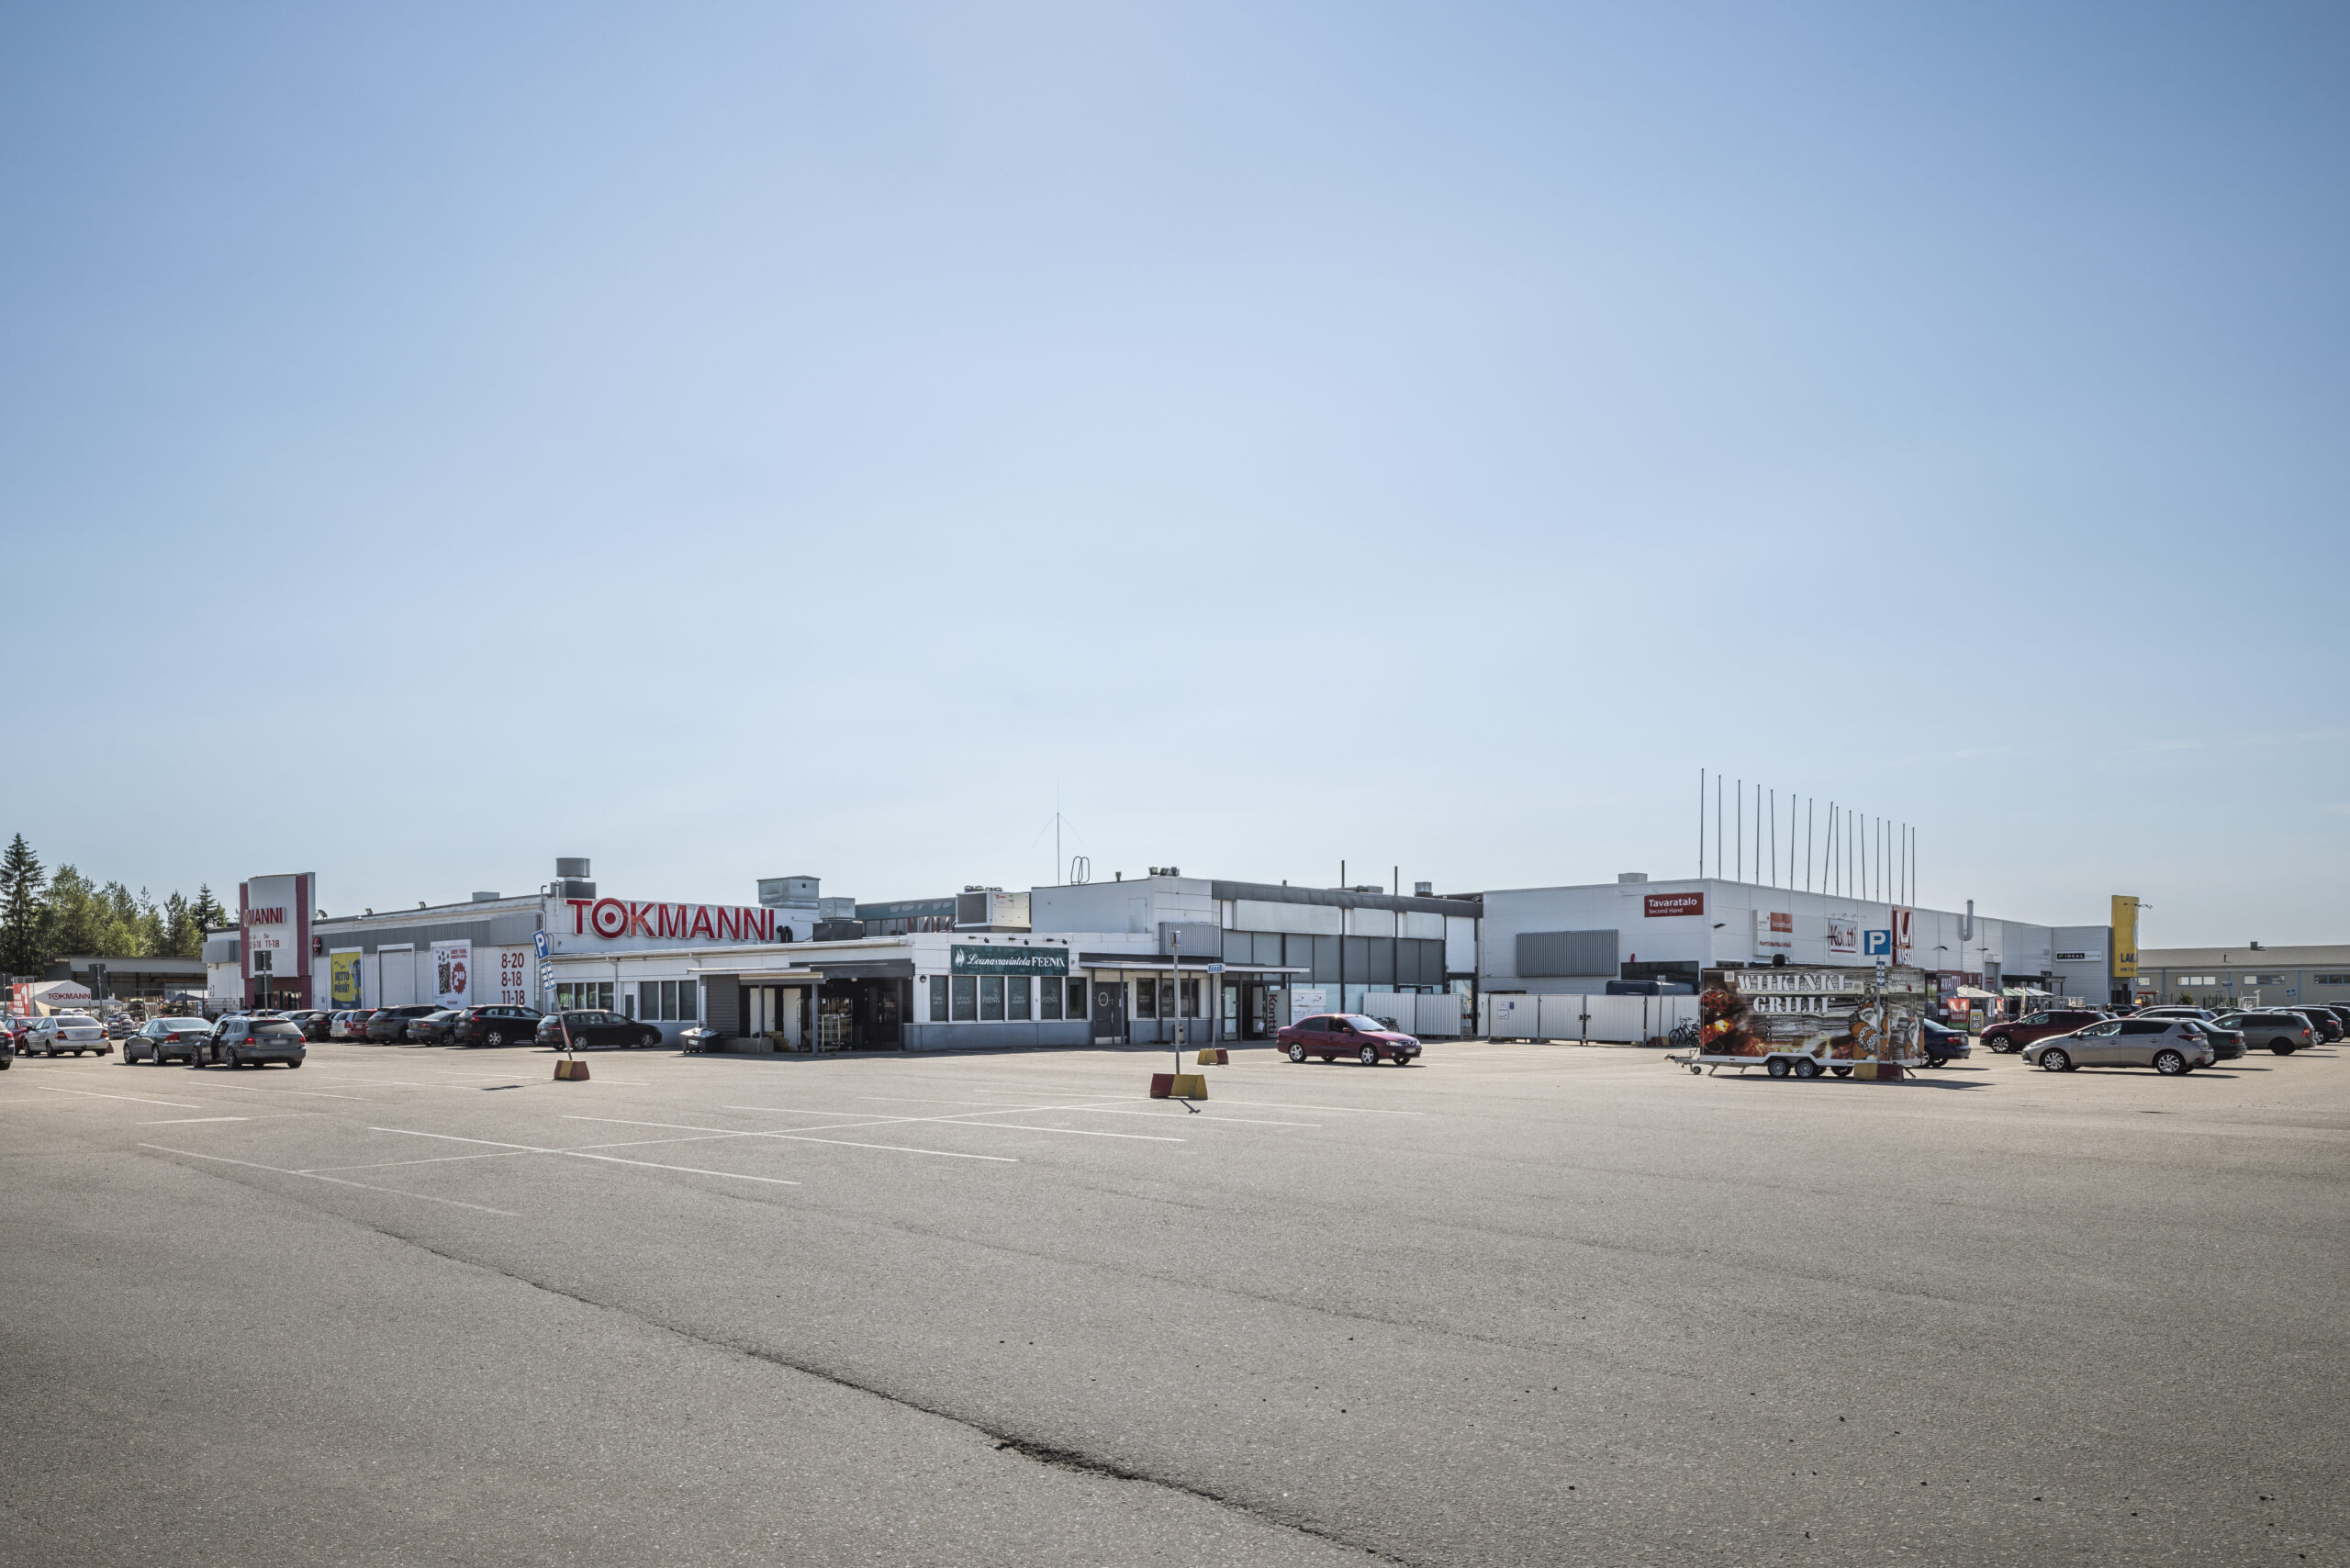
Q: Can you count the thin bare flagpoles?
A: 15